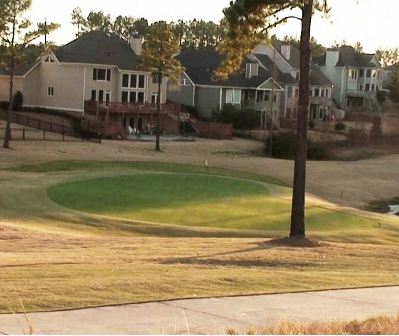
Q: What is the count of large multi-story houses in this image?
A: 4